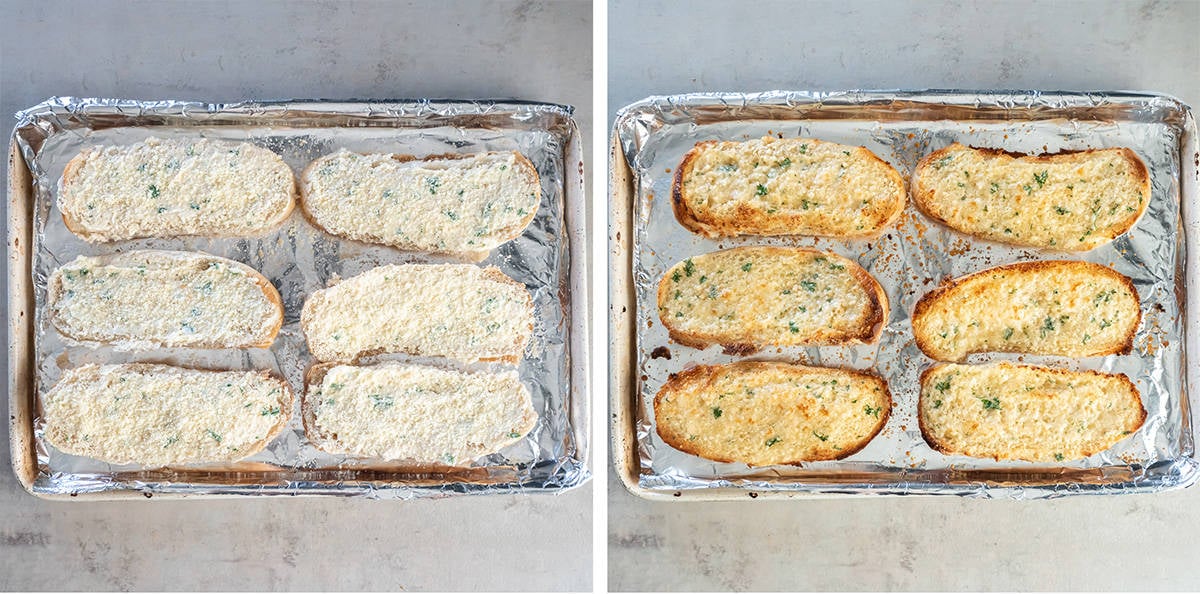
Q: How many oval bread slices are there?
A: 12